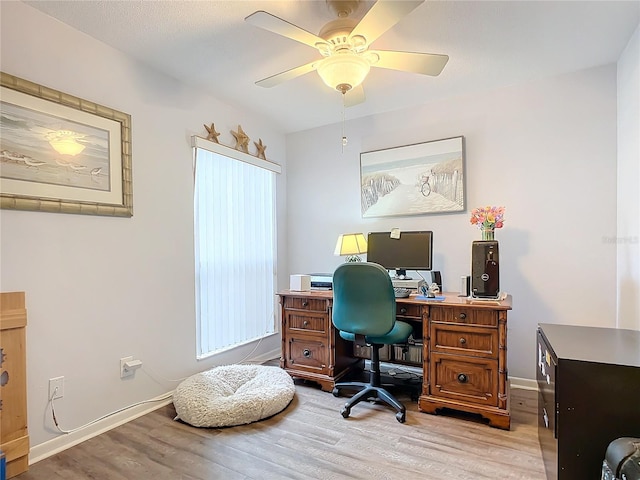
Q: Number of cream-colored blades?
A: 5